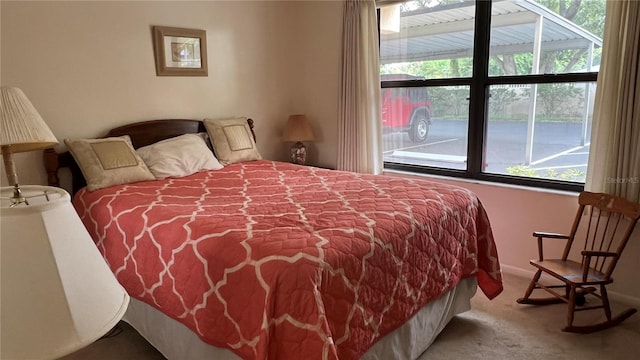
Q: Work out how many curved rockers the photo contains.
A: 2